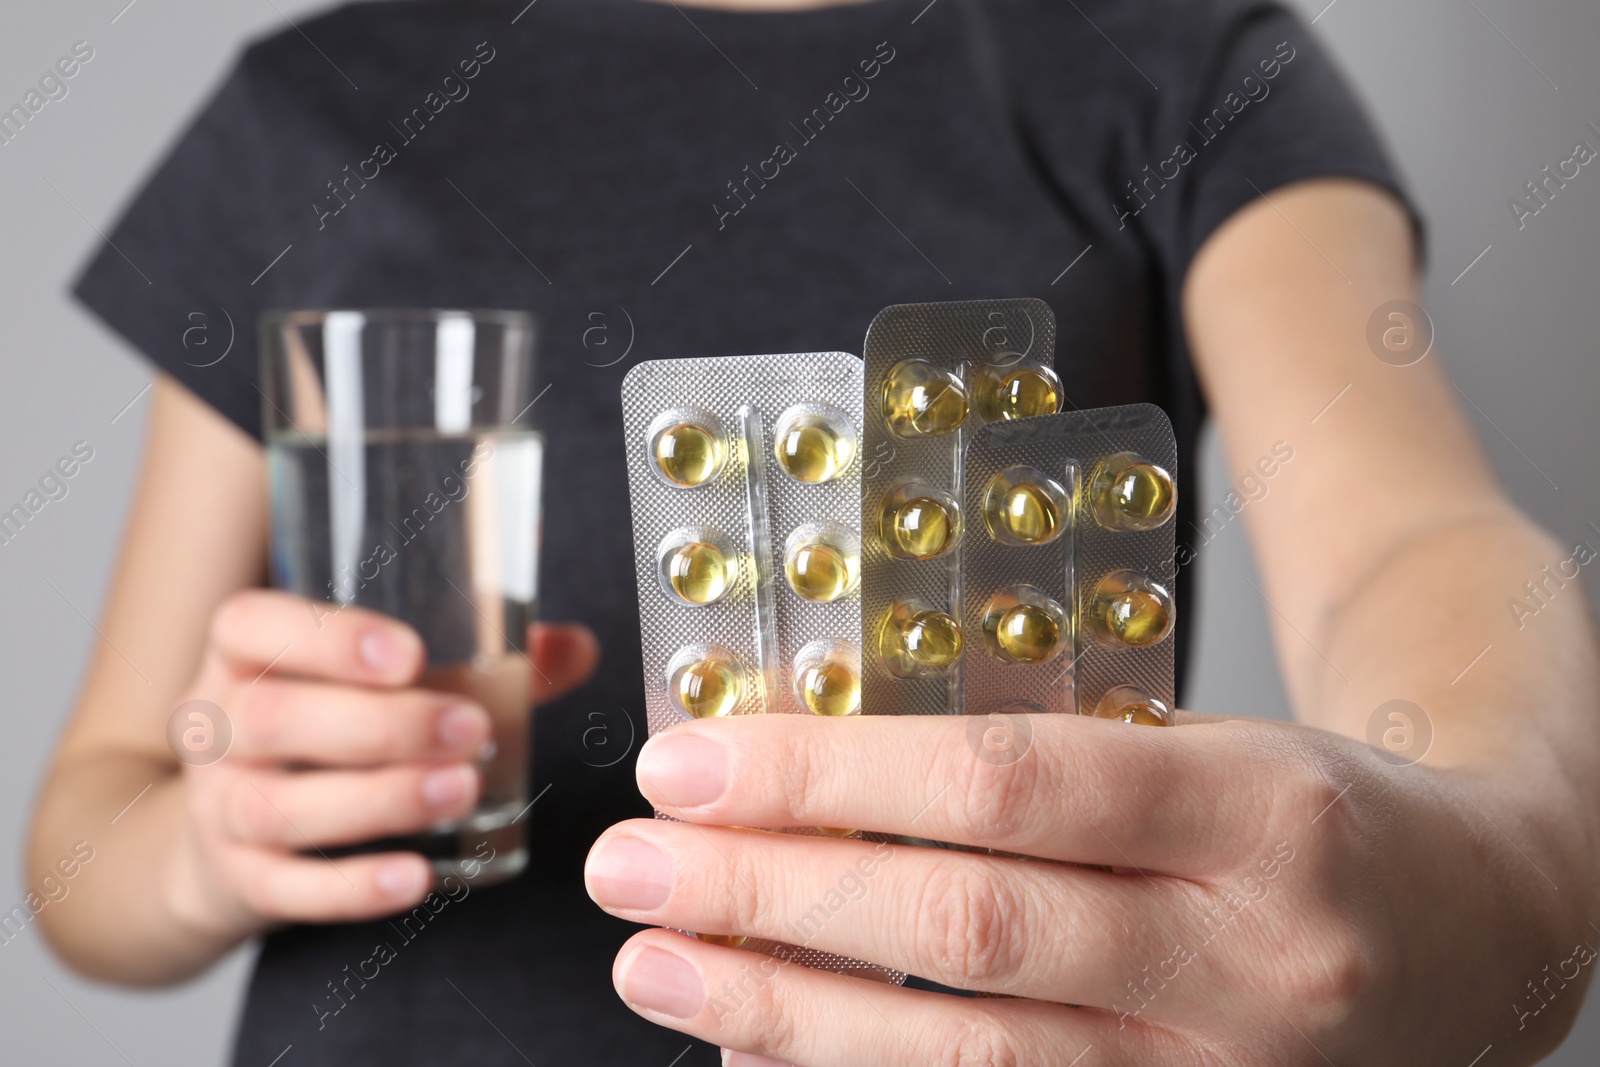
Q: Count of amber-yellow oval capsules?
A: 15